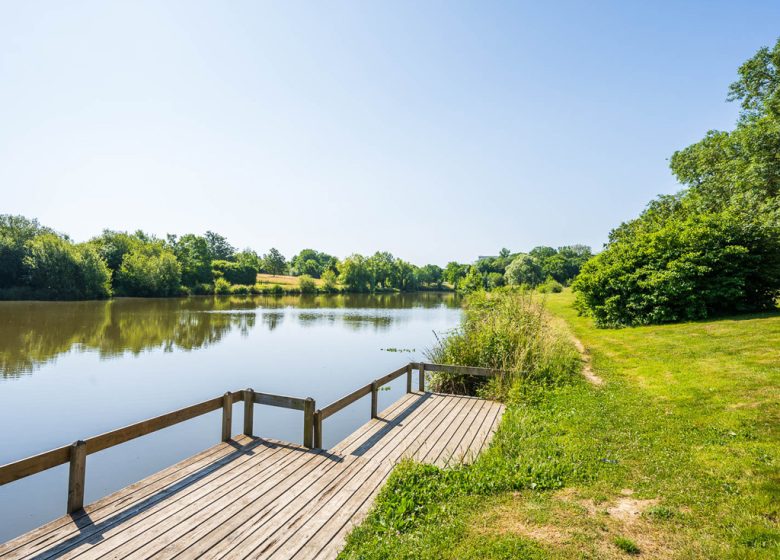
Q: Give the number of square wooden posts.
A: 8